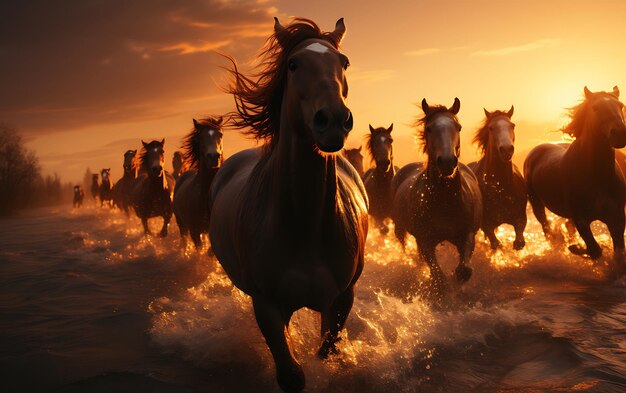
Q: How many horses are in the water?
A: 13